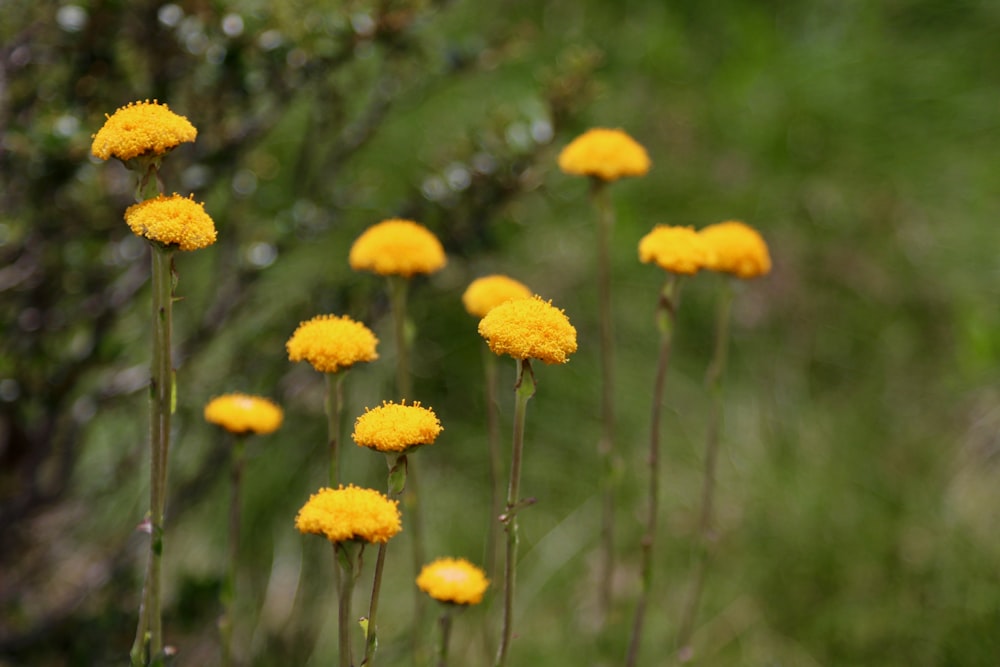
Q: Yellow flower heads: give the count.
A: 13